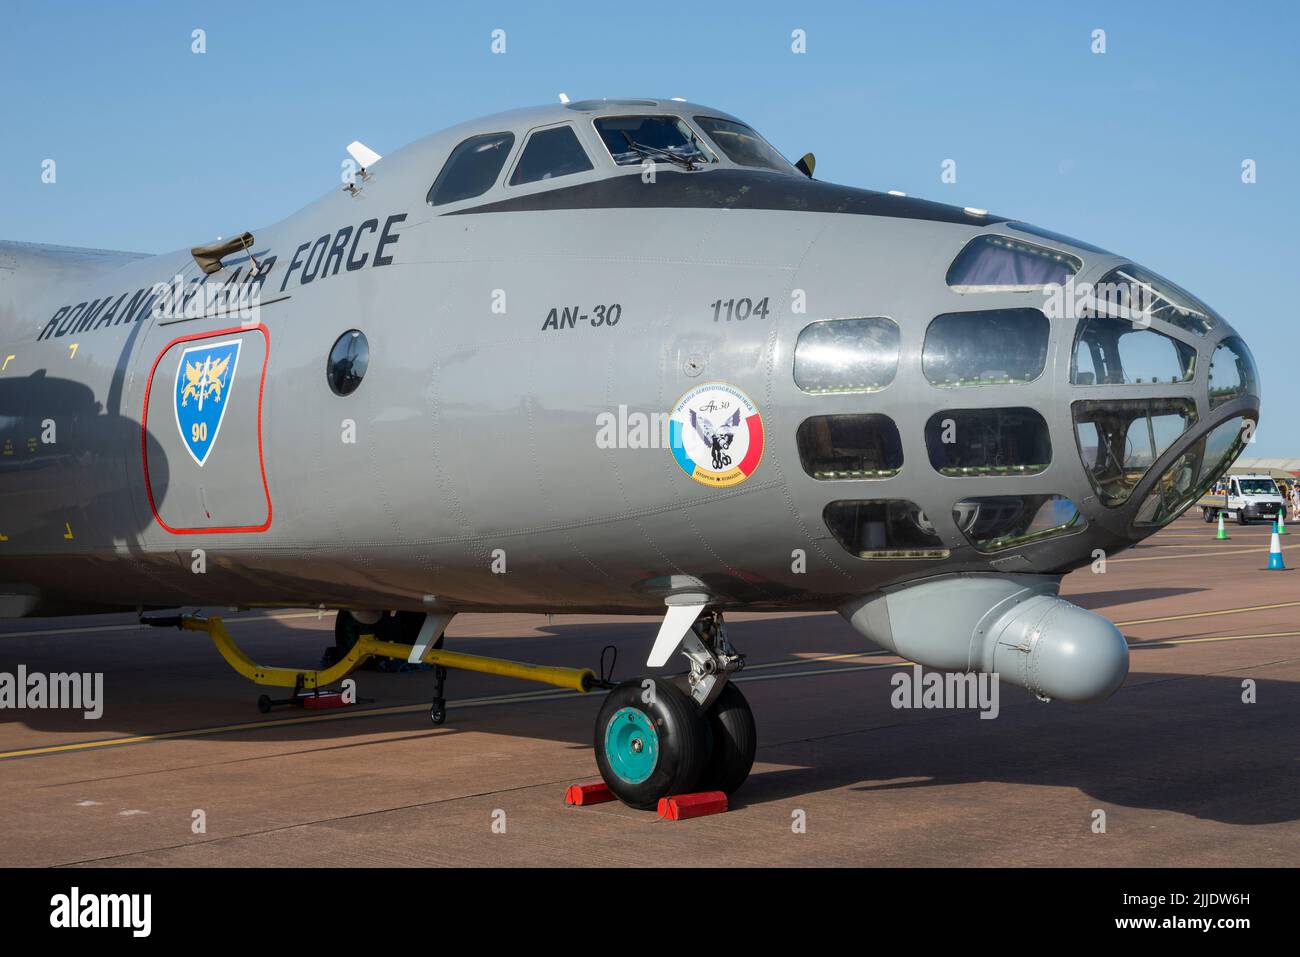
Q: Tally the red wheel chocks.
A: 2